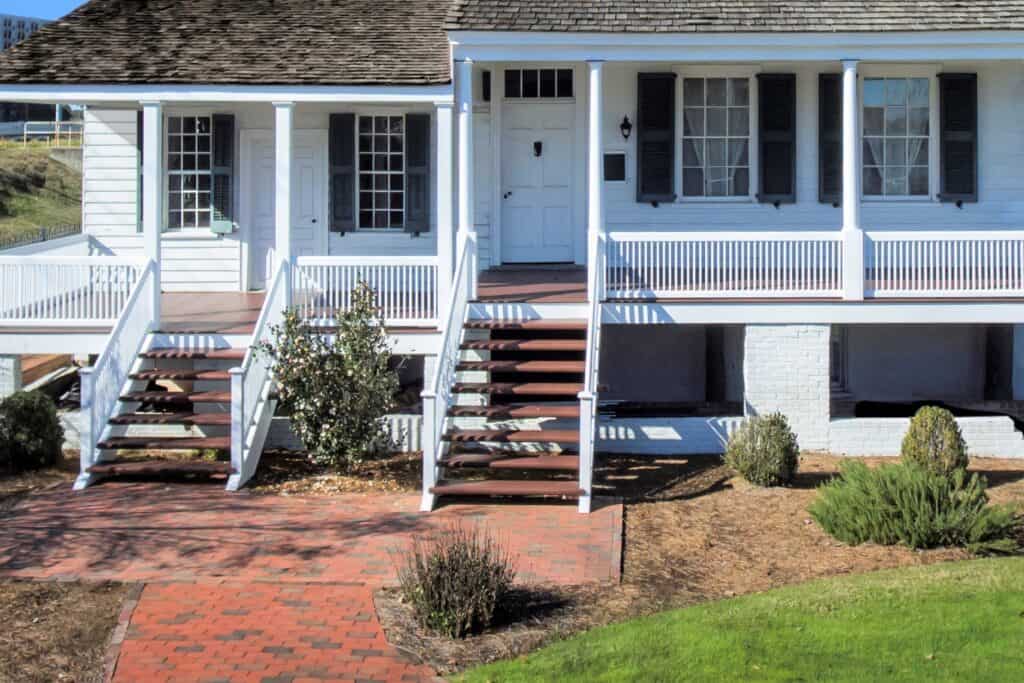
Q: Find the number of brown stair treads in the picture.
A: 14